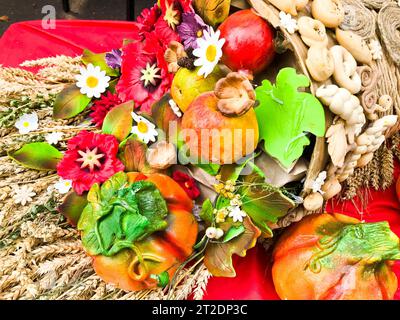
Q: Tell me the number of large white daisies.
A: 3